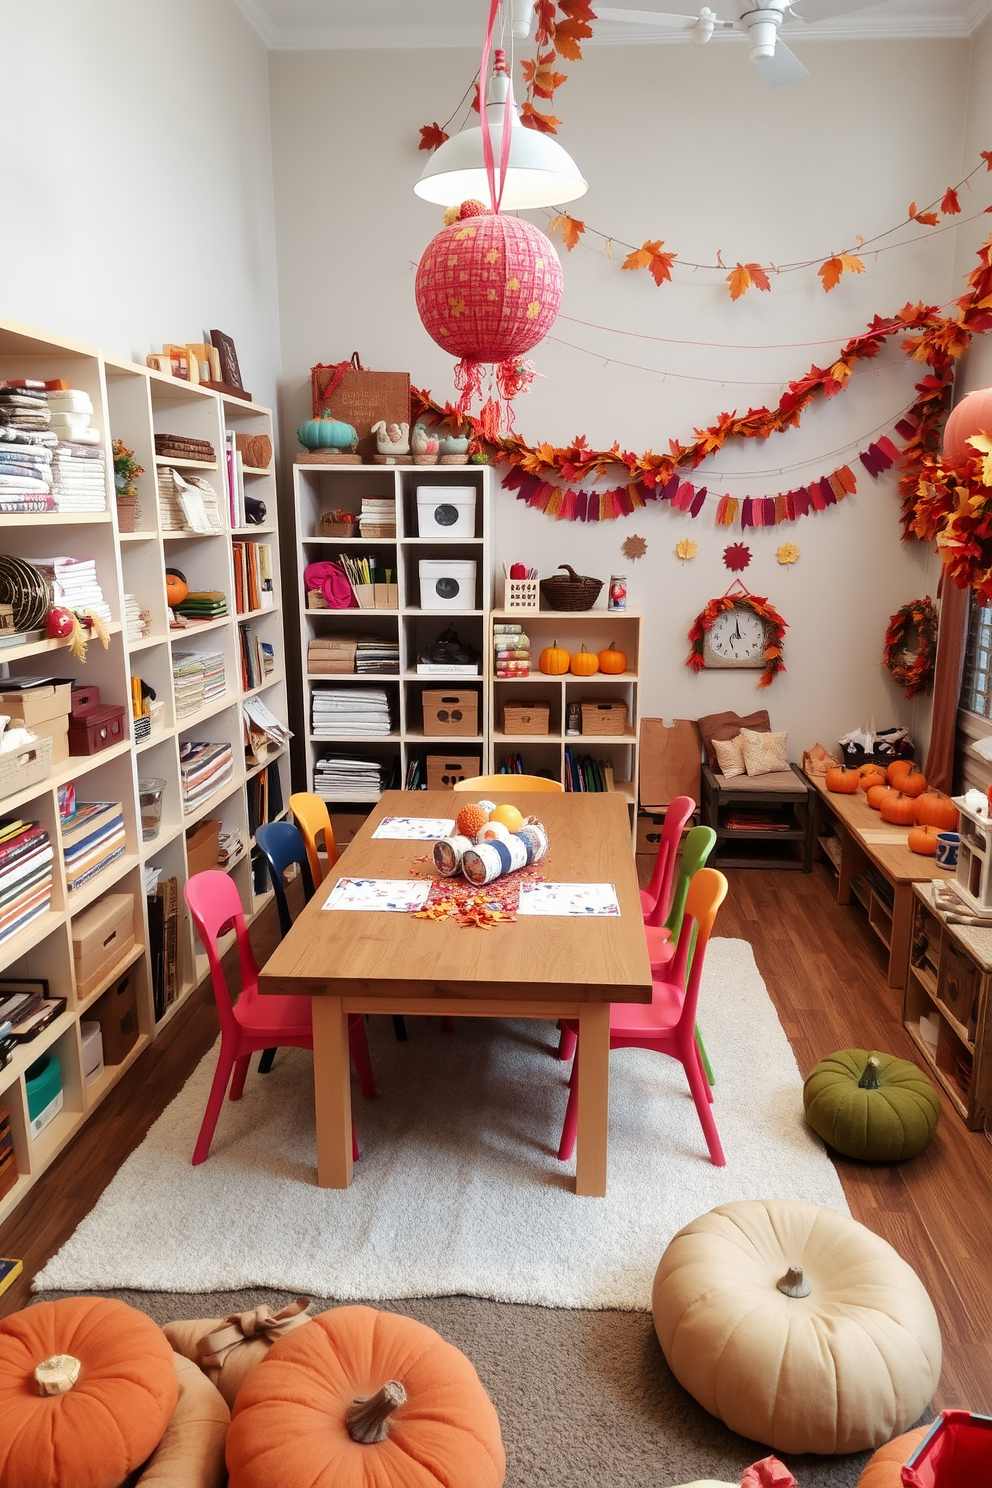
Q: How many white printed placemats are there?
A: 3